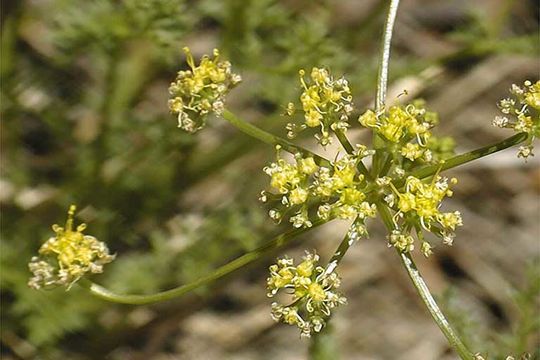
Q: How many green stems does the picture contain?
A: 7